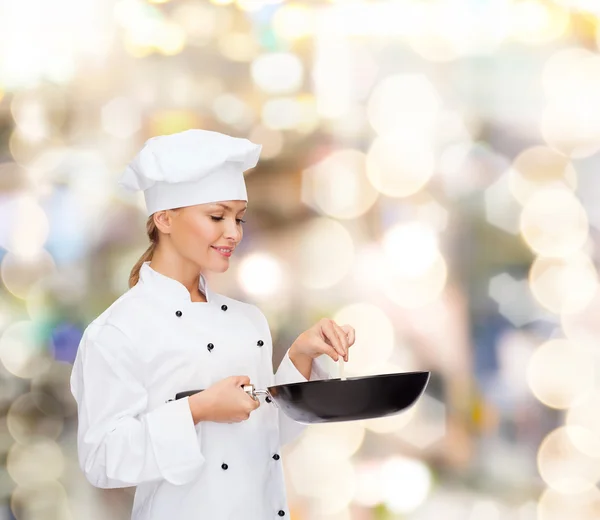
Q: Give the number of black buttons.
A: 8